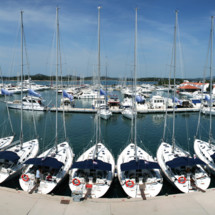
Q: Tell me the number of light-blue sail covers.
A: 7